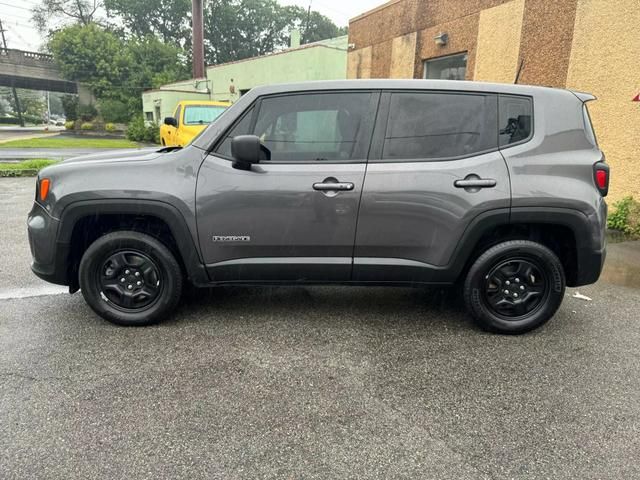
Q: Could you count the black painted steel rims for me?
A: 2